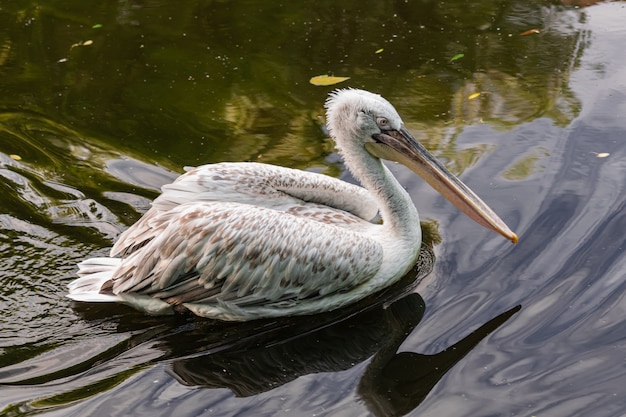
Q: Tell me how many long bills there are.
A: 1